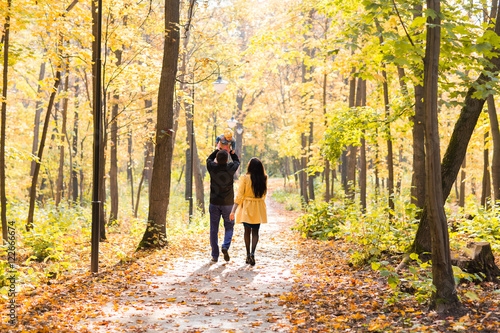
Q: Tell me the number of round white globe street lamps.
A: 3